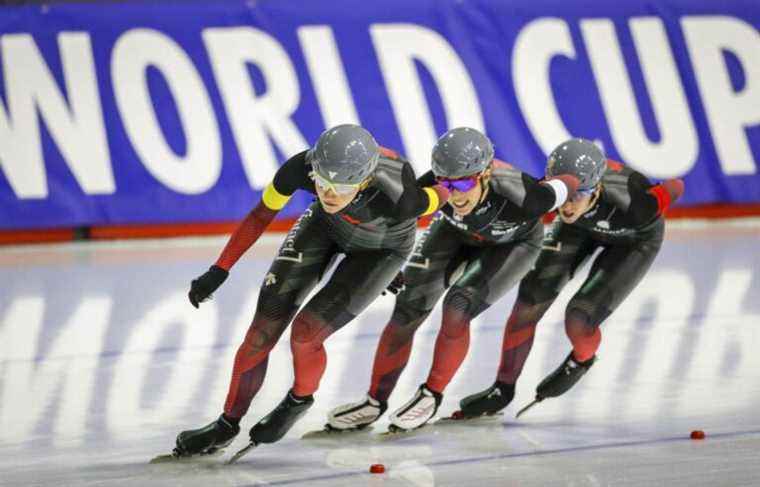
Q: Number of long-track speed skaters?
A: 3